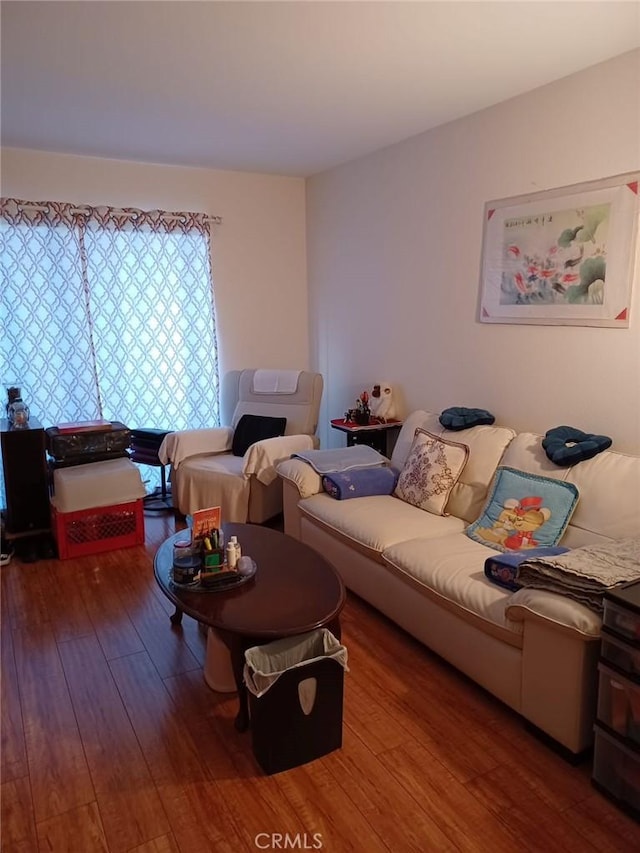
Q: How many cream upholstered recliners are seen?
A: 1